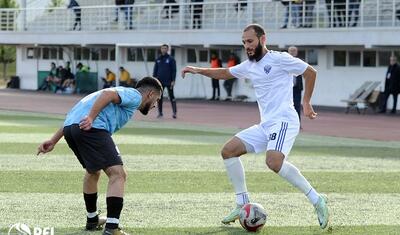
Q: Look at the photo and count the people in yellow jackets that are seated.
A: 2